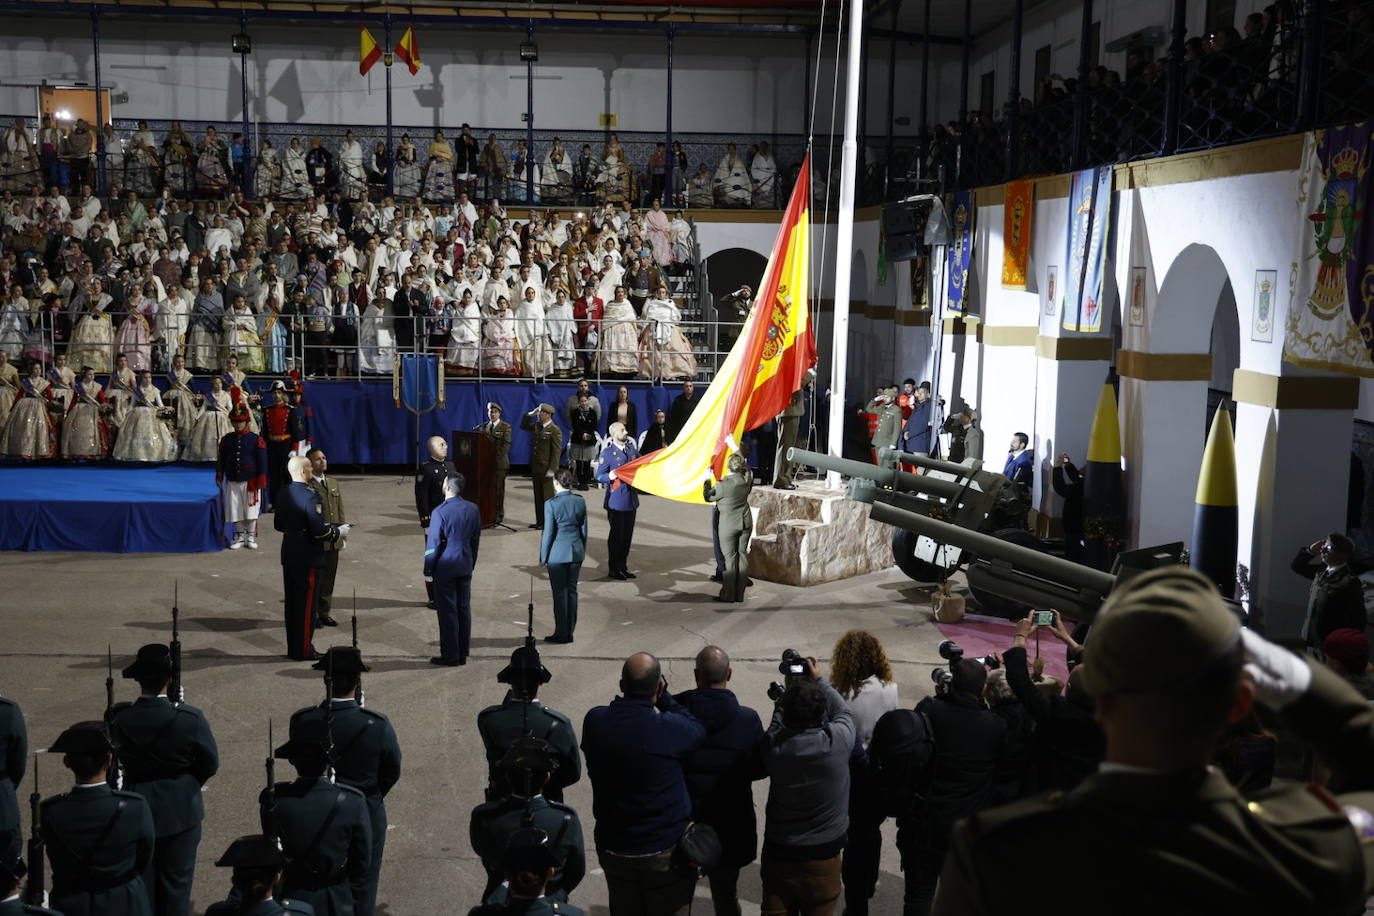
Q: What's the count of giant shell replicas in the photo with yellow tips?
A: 2